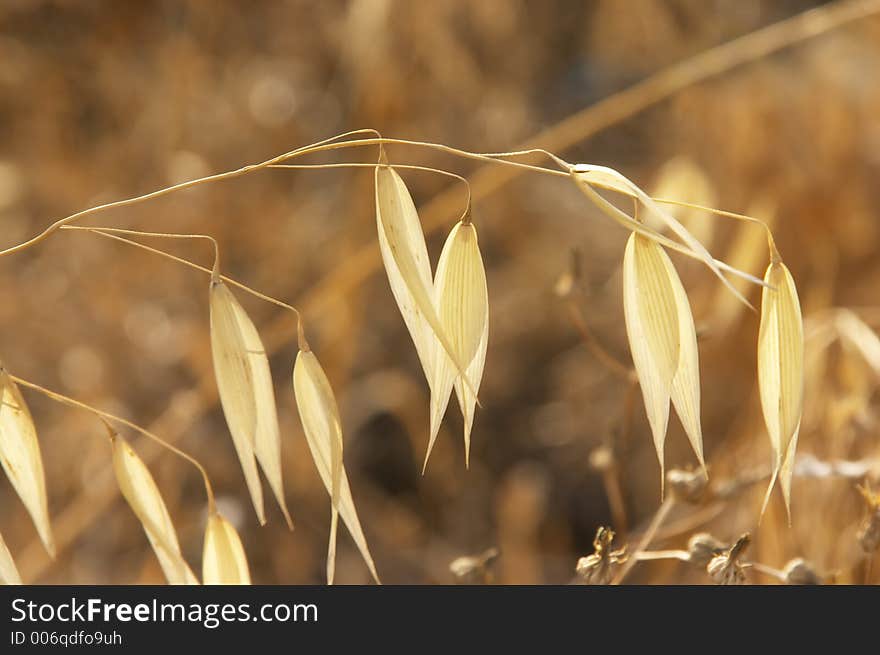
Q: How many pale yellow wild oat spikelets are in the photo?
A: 11